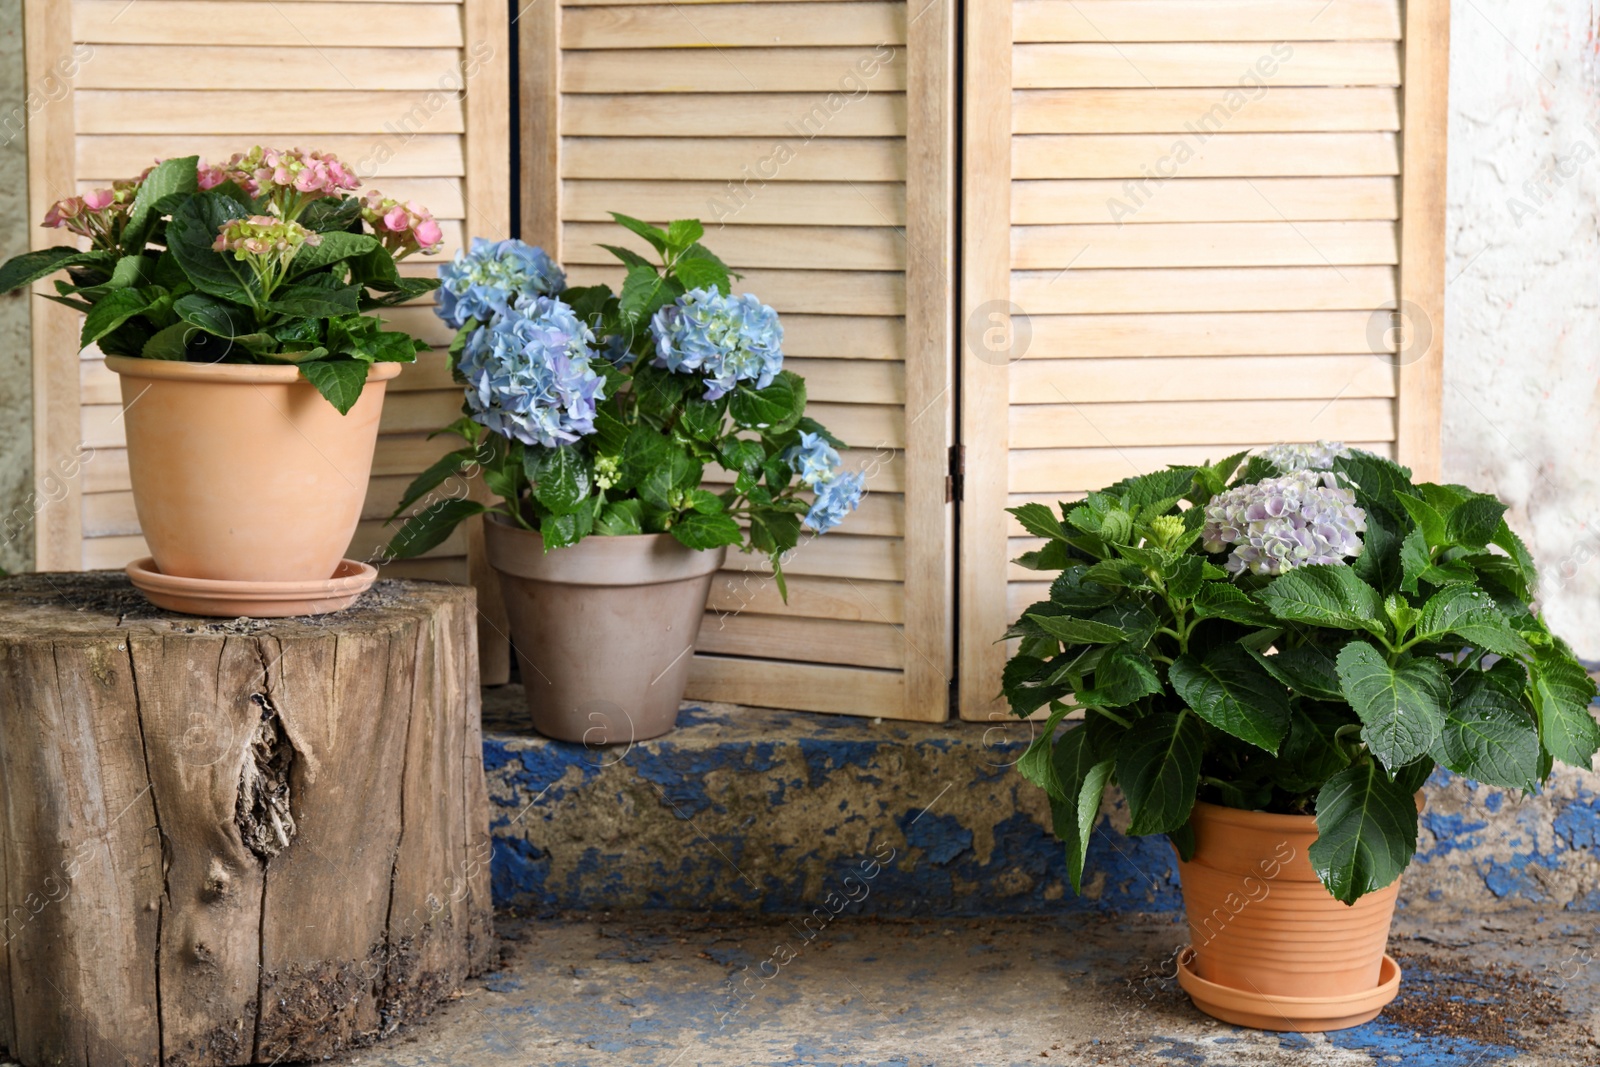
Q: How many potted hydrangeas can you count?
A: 3